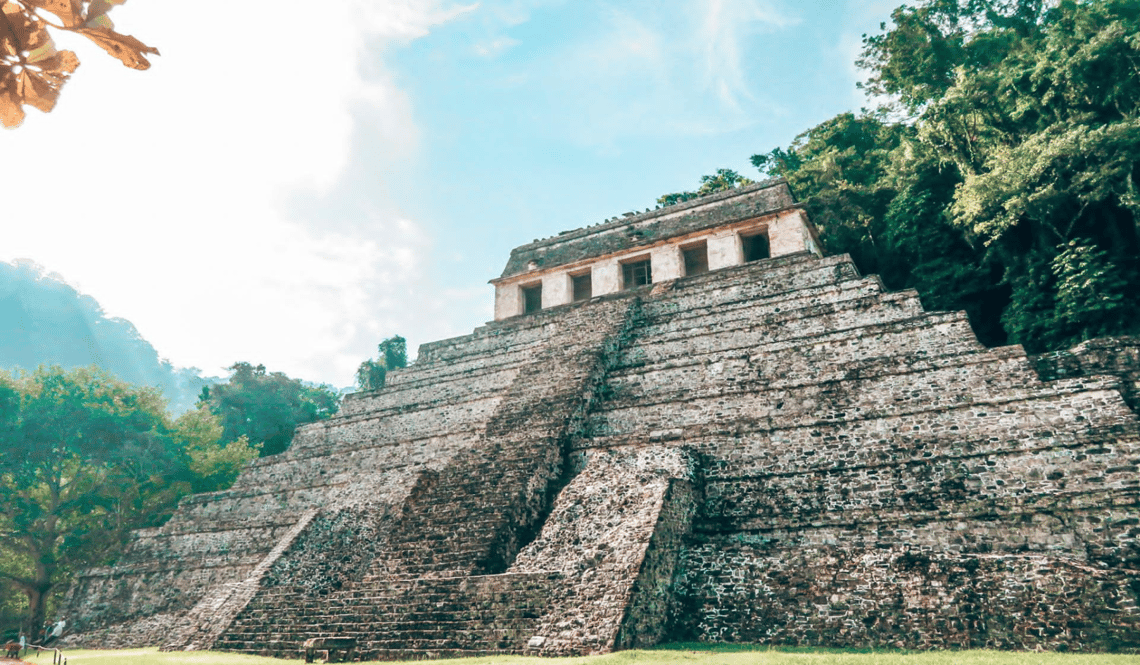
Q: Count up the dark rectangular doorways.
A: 5